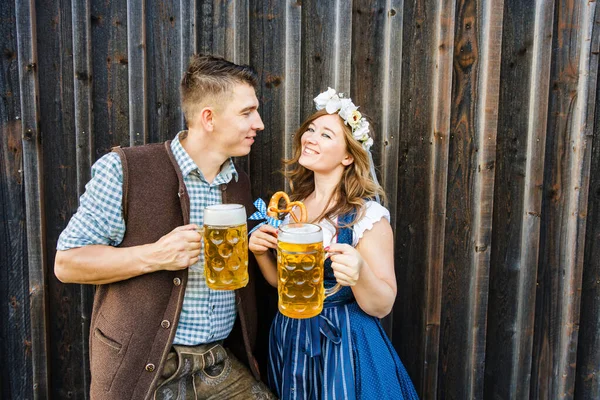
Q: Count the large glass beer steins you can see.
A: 2